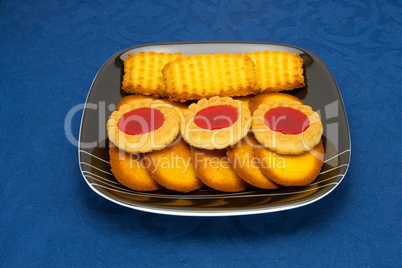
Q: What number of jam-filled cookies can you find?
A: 3